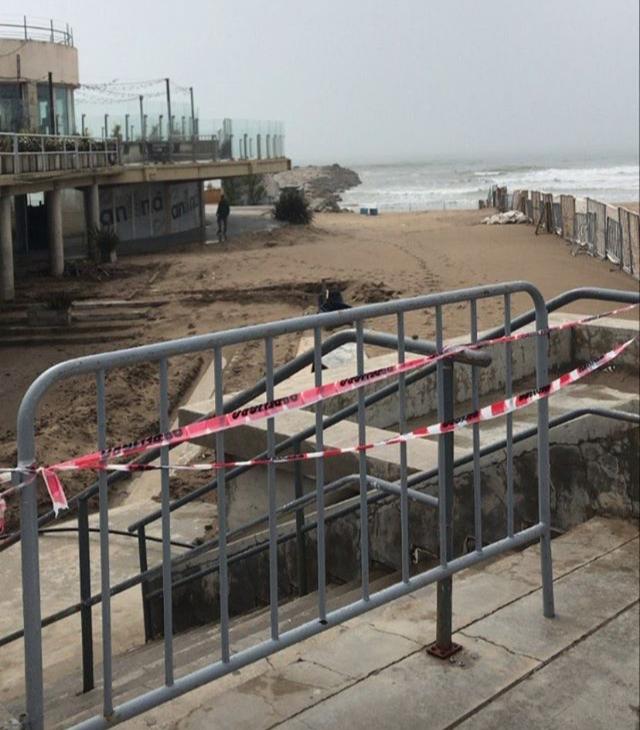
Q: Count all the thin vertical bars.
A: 10